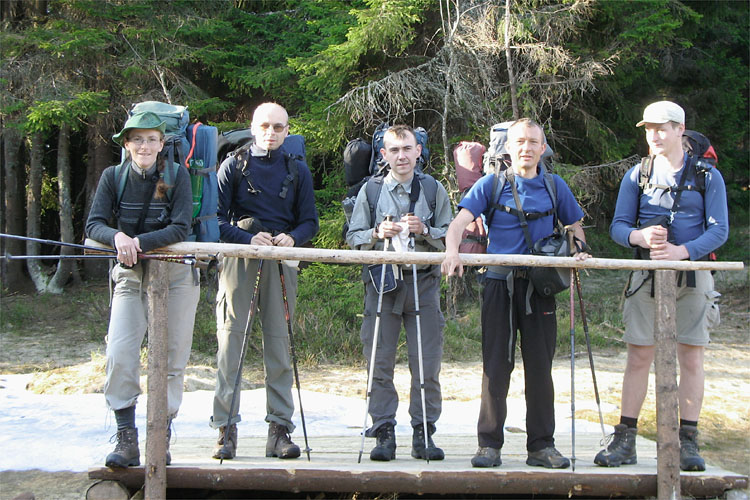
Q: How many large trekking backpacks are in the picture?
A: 5